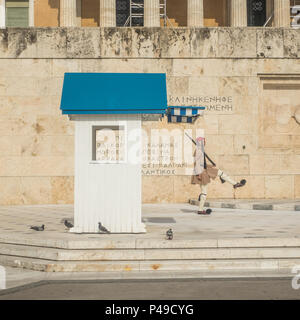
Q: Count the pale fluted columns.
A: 6